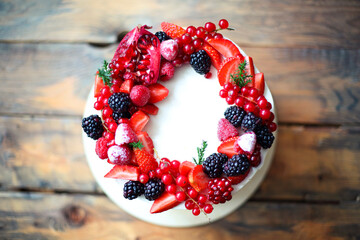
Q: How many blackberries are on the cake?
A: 12